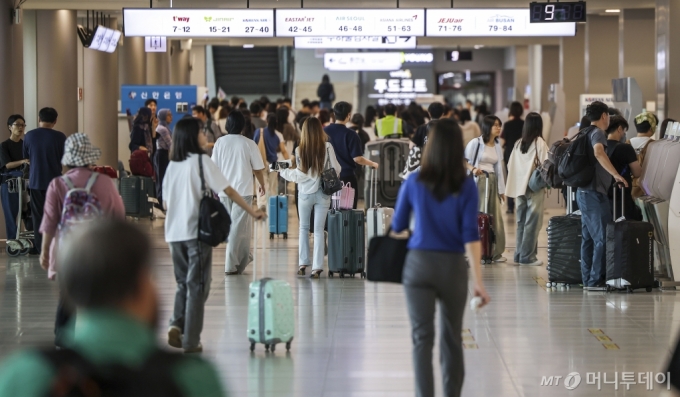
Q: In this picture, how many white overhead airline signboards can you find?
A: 3